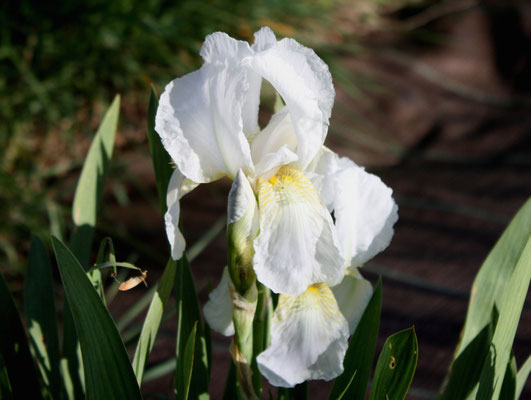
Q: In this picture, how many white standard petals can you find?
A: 3